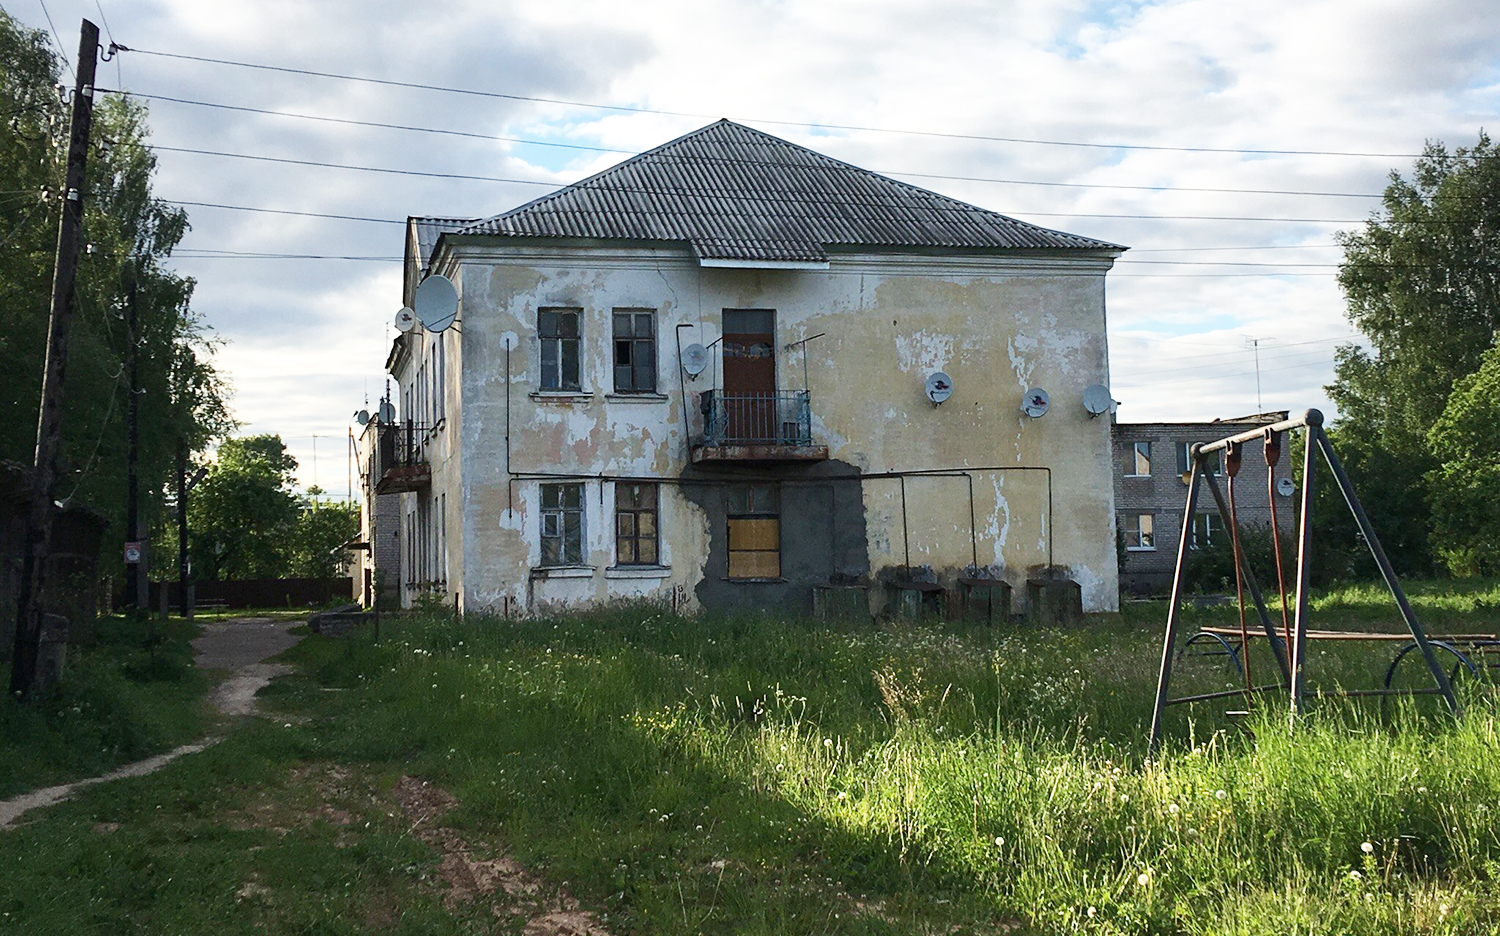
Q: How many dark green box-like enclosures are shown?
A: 4